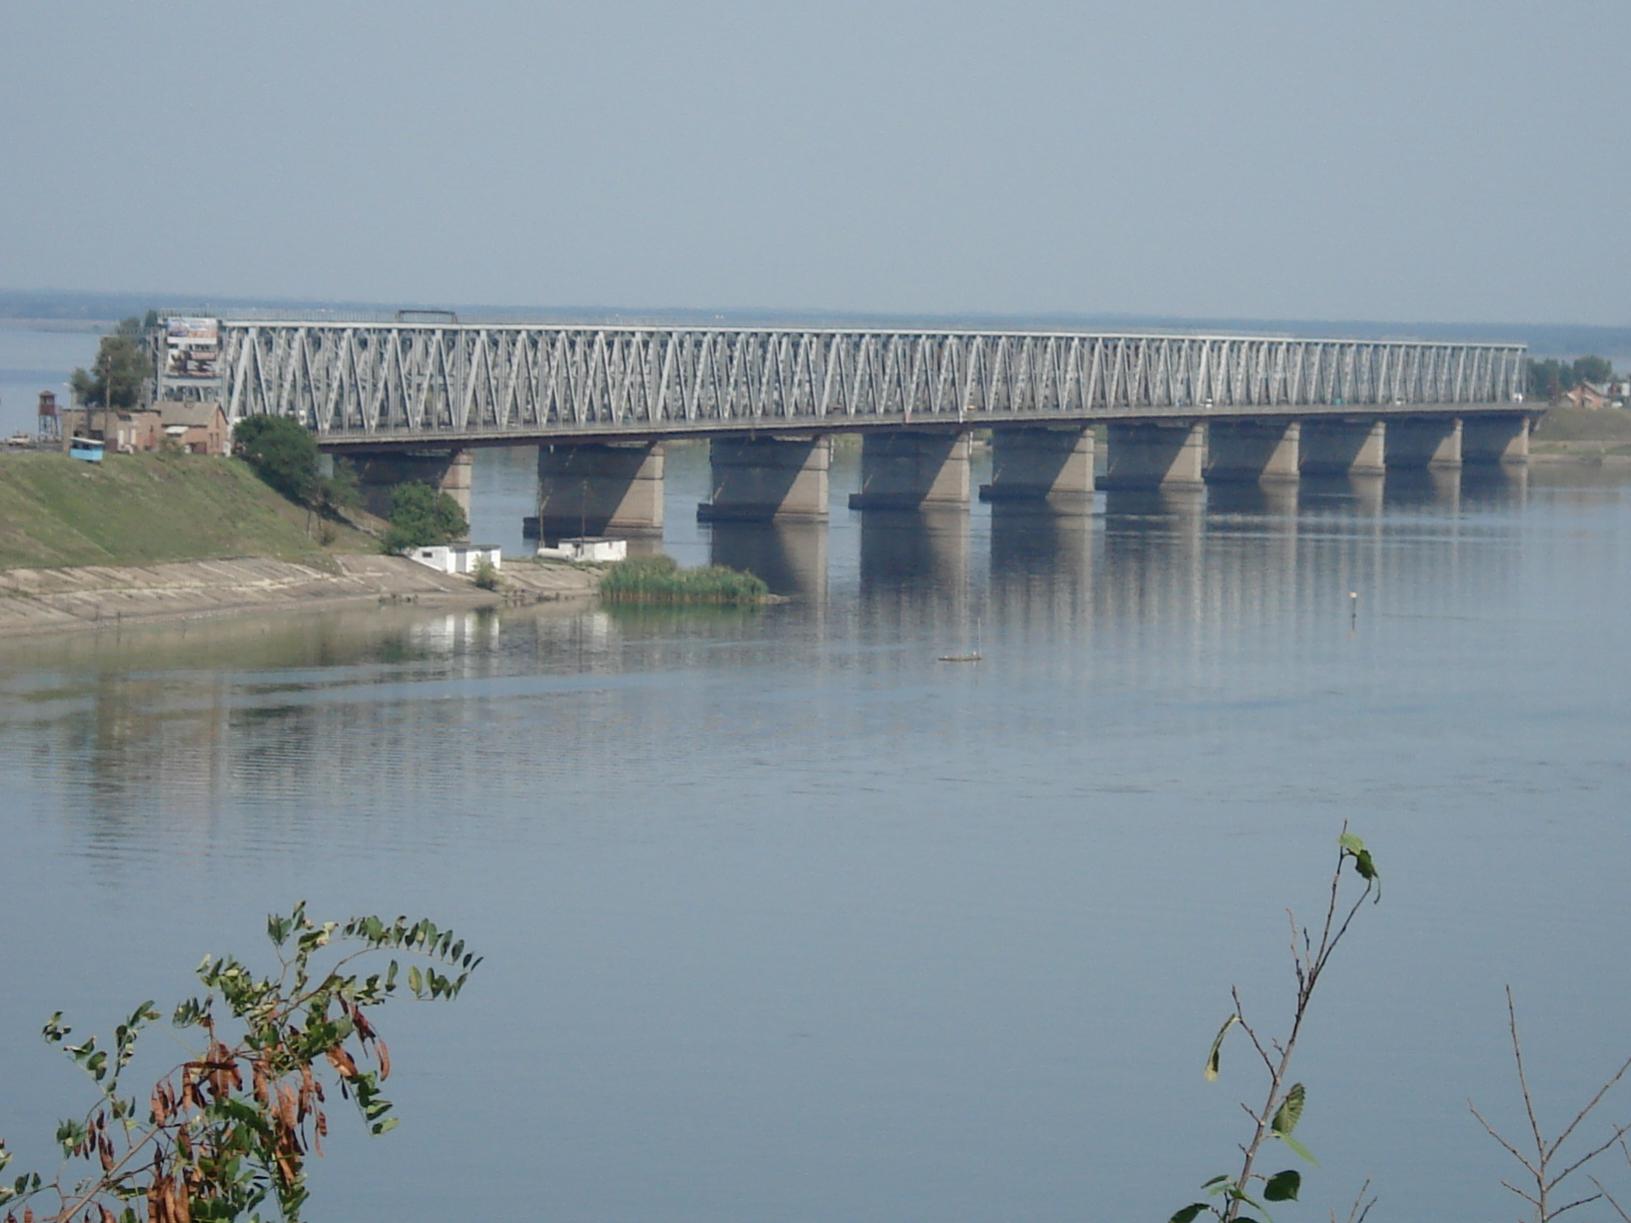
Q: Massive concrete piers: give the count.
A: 10